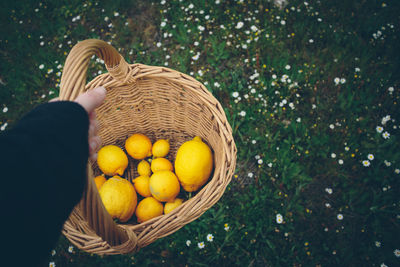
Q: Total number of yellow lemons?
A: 12